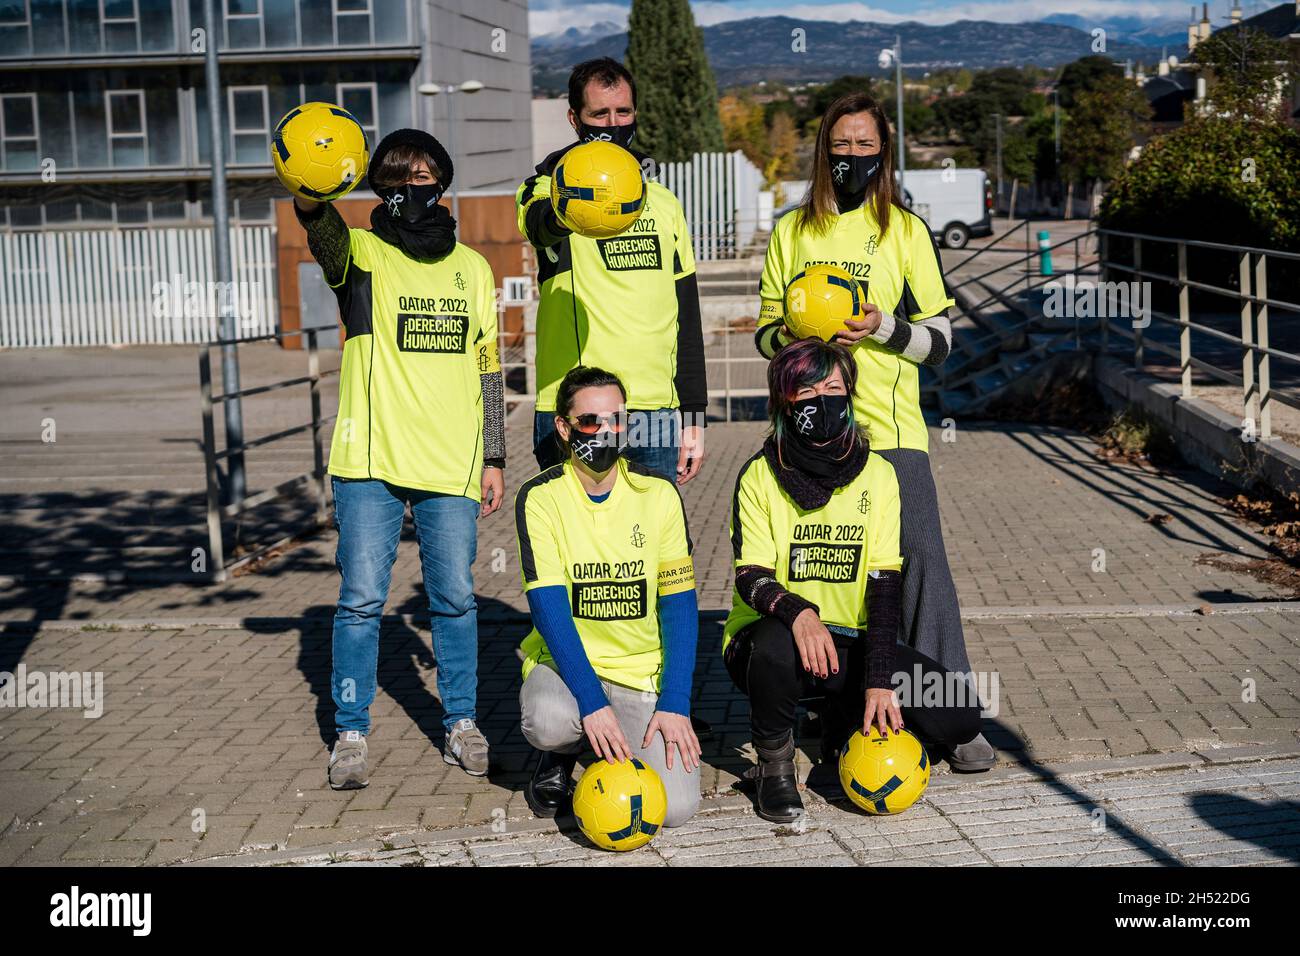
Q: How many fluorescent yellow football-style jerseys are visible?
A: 5